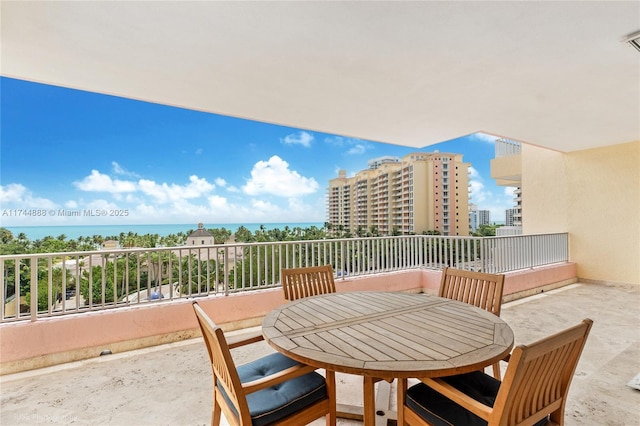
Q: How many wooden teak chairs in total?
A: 4